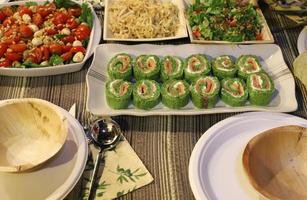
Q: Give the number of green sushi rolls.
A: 12